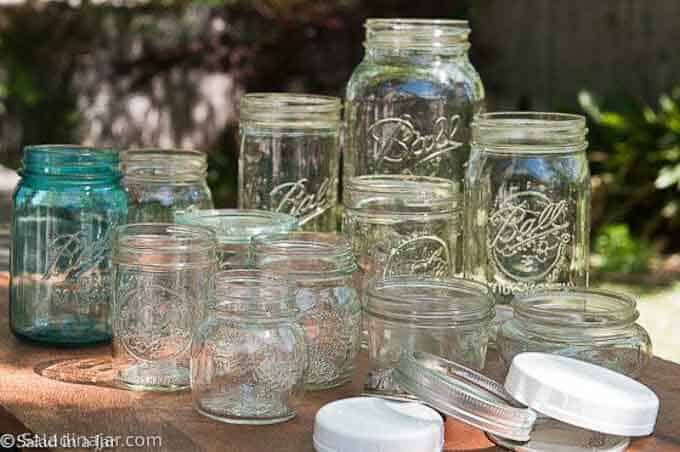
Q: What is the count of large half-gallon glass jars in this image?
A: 1